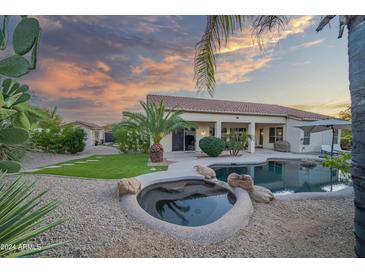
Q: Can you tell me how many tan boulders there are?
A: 4